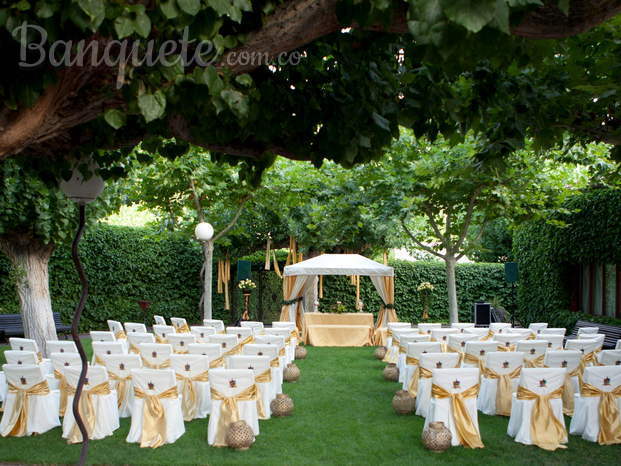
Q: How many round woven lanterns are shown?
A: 8